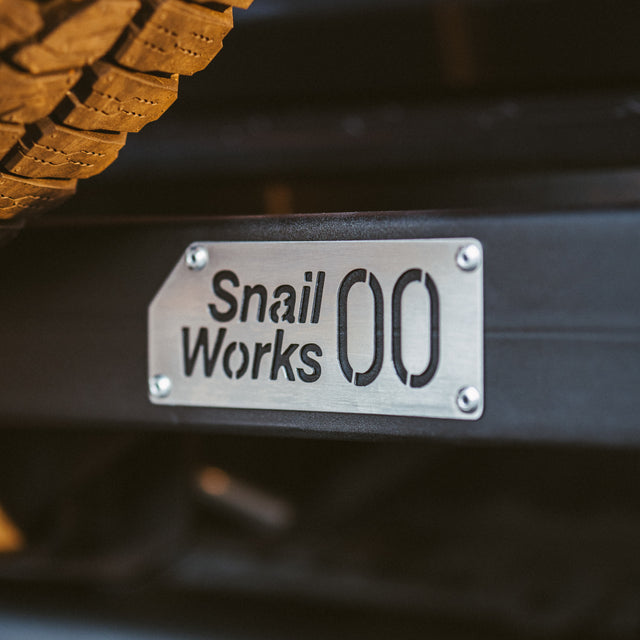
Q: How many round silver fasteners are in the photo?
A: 4